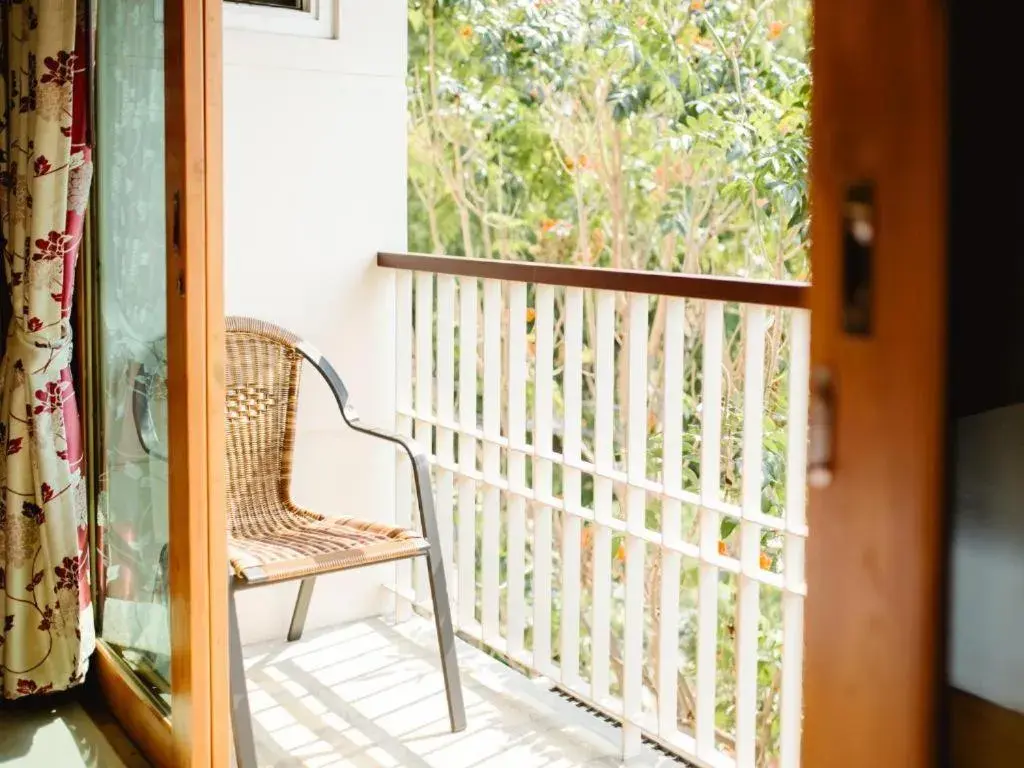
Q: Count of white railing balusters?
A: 14